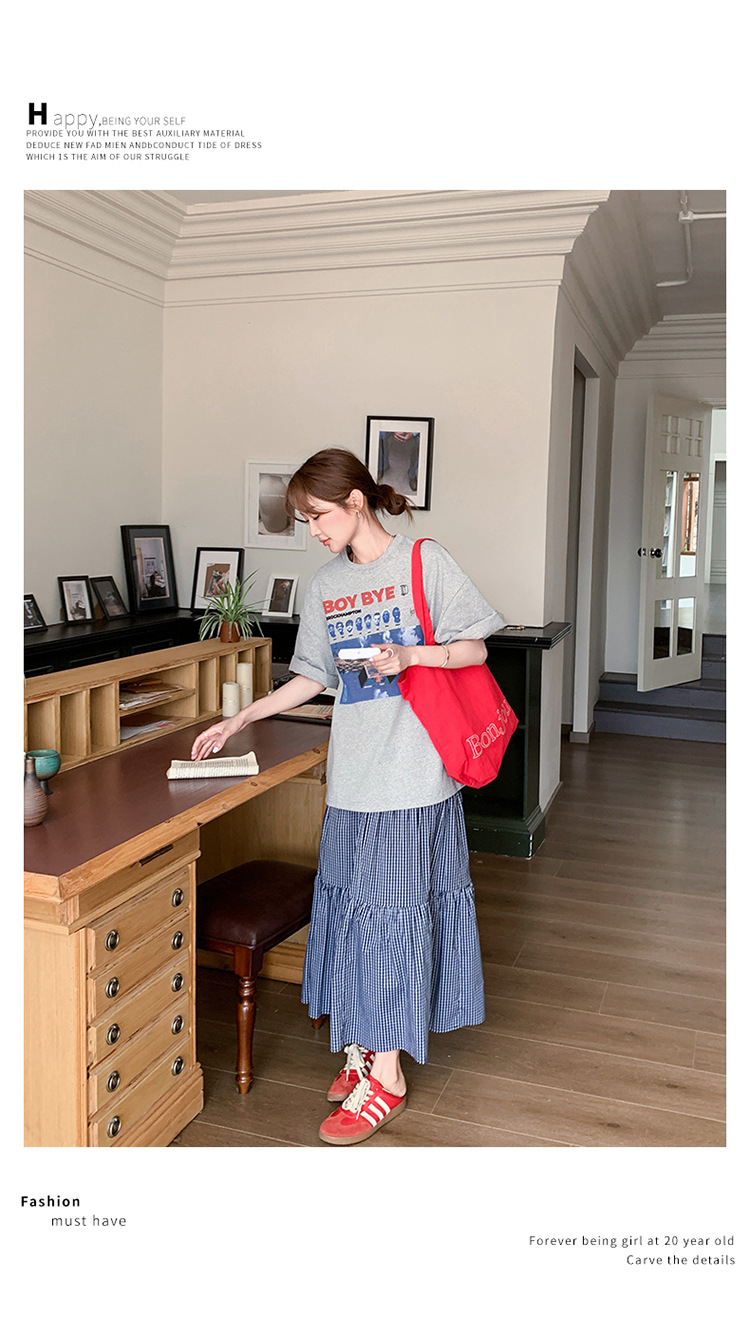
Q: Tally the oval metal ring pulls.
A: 10